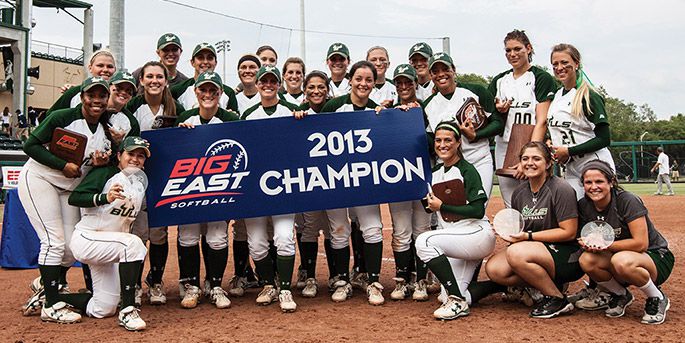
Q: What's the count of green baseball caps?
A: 11